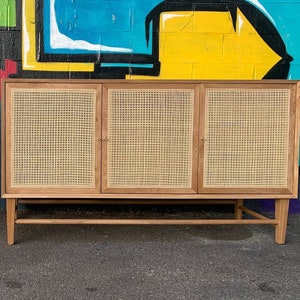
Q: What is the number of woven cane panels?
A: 3